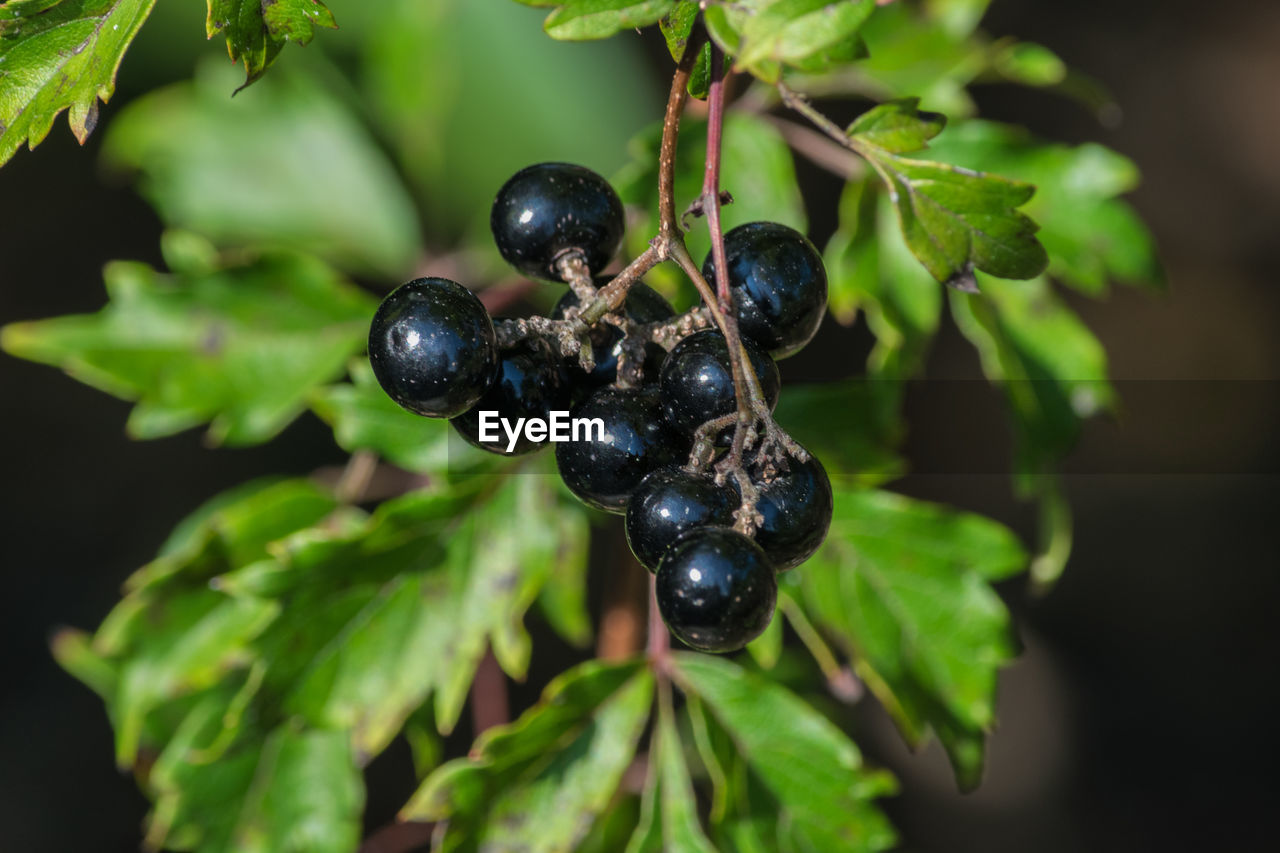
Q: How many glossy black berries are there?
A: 10